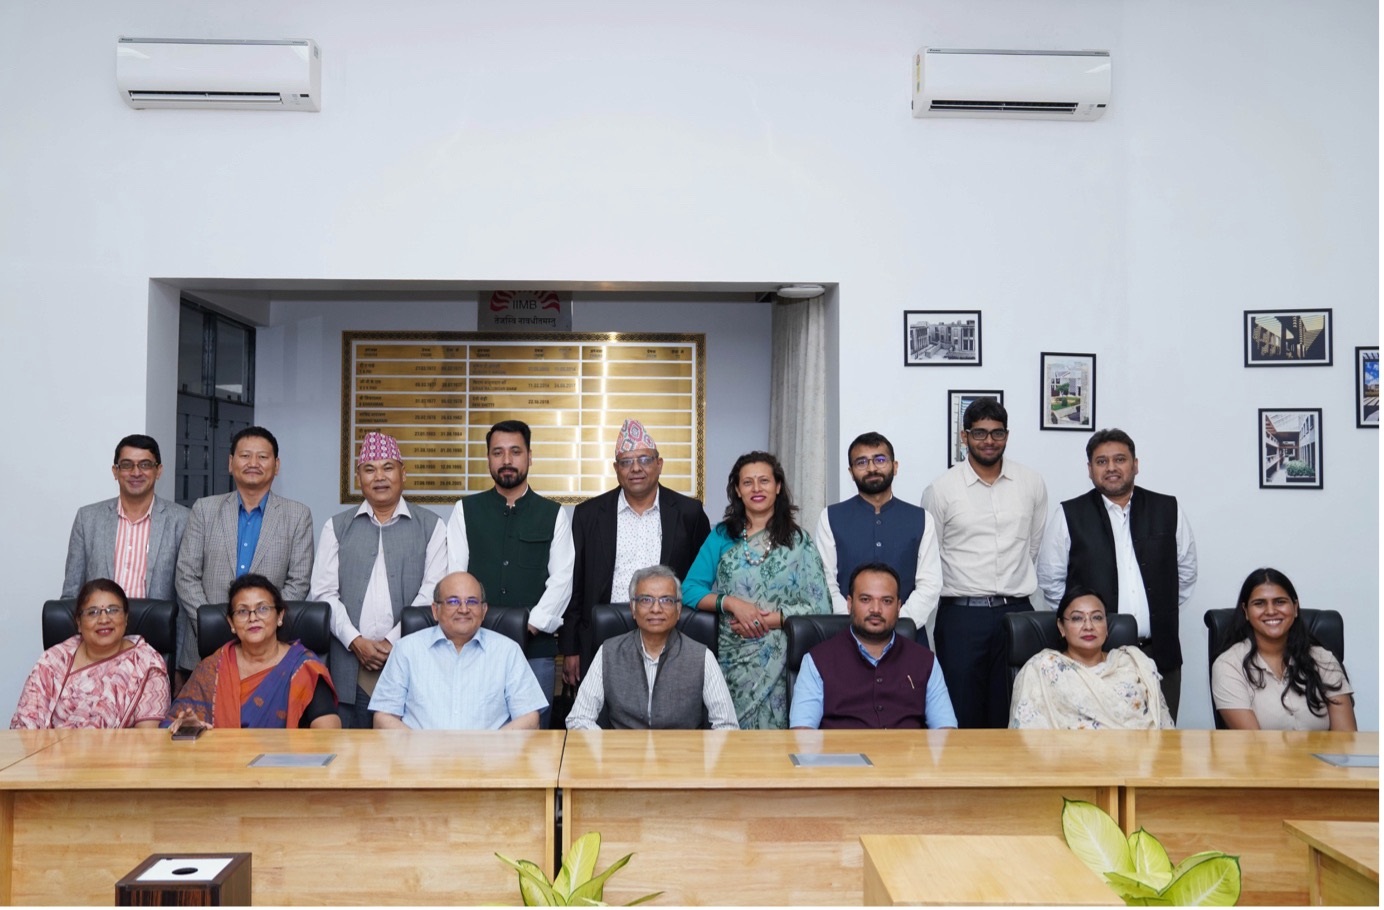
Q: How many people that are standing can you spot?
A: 9